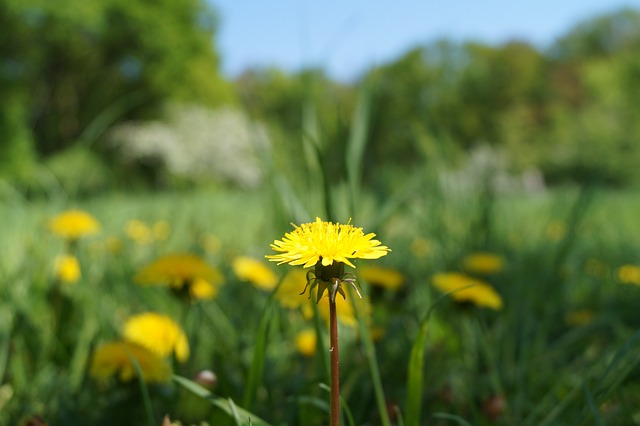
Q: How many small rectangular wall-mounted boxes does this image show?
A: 0